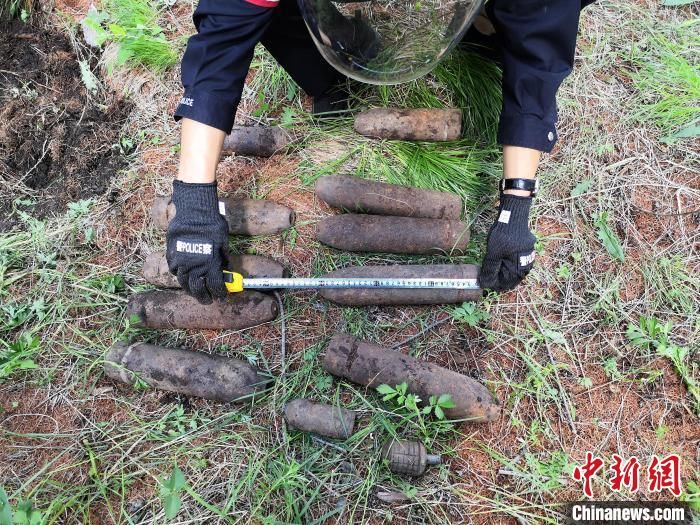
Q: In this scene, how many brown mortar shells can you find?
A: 11